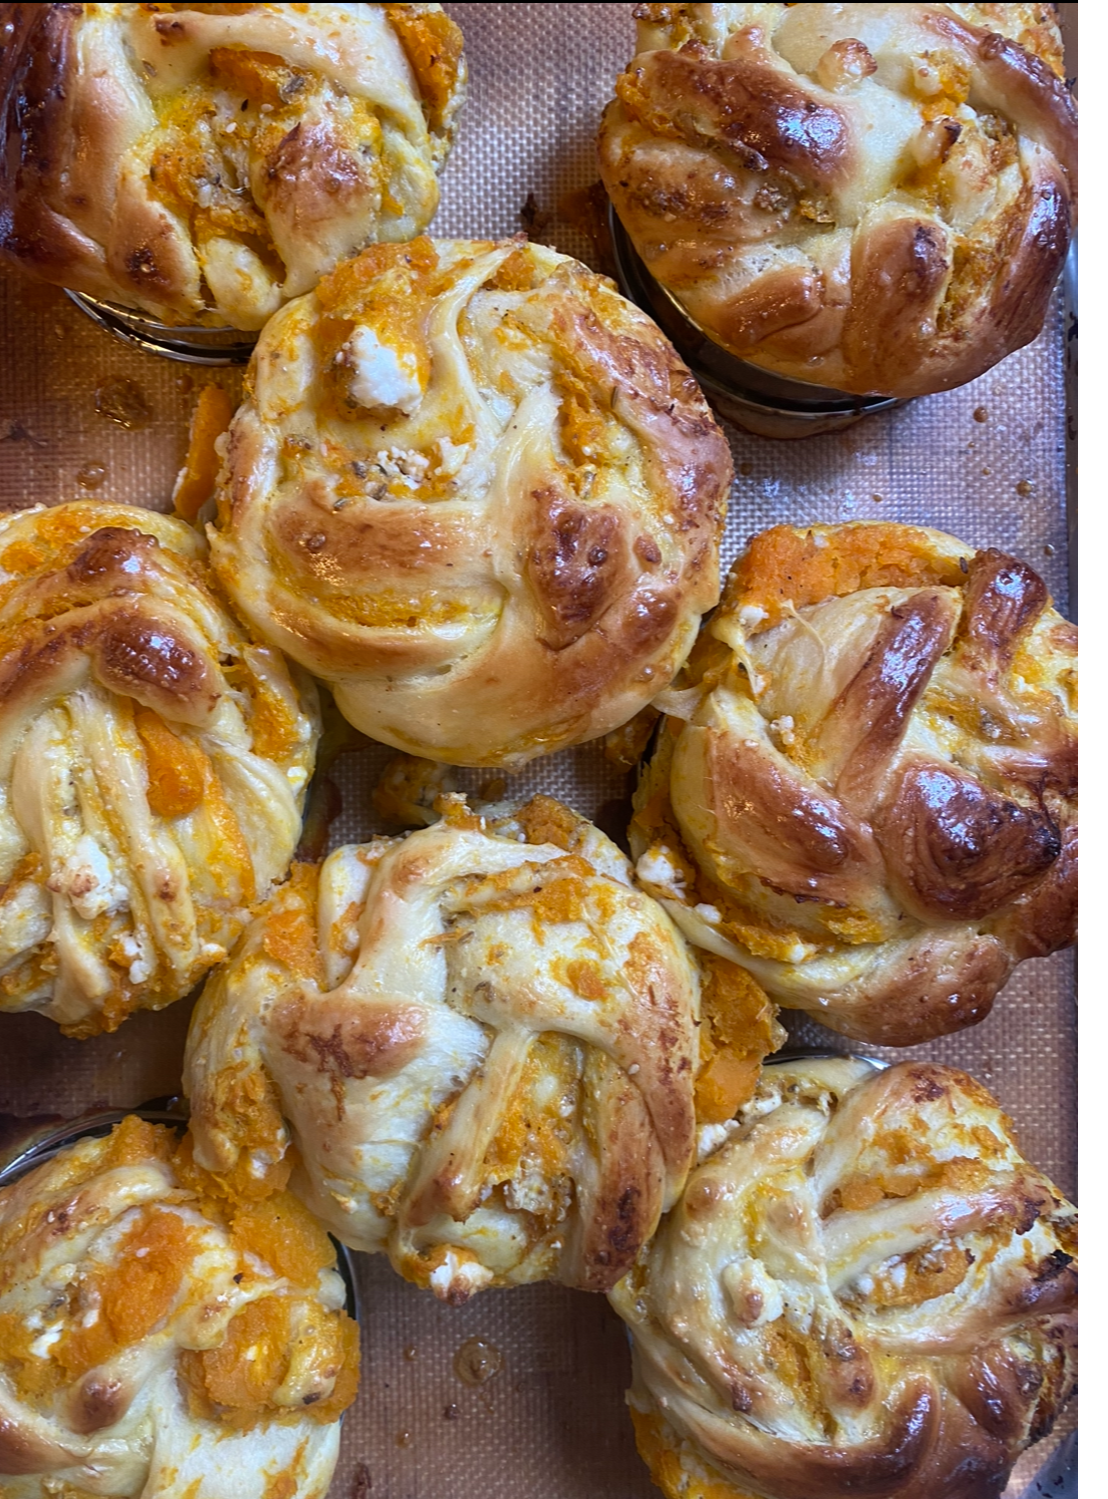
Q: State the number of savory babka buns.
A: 8